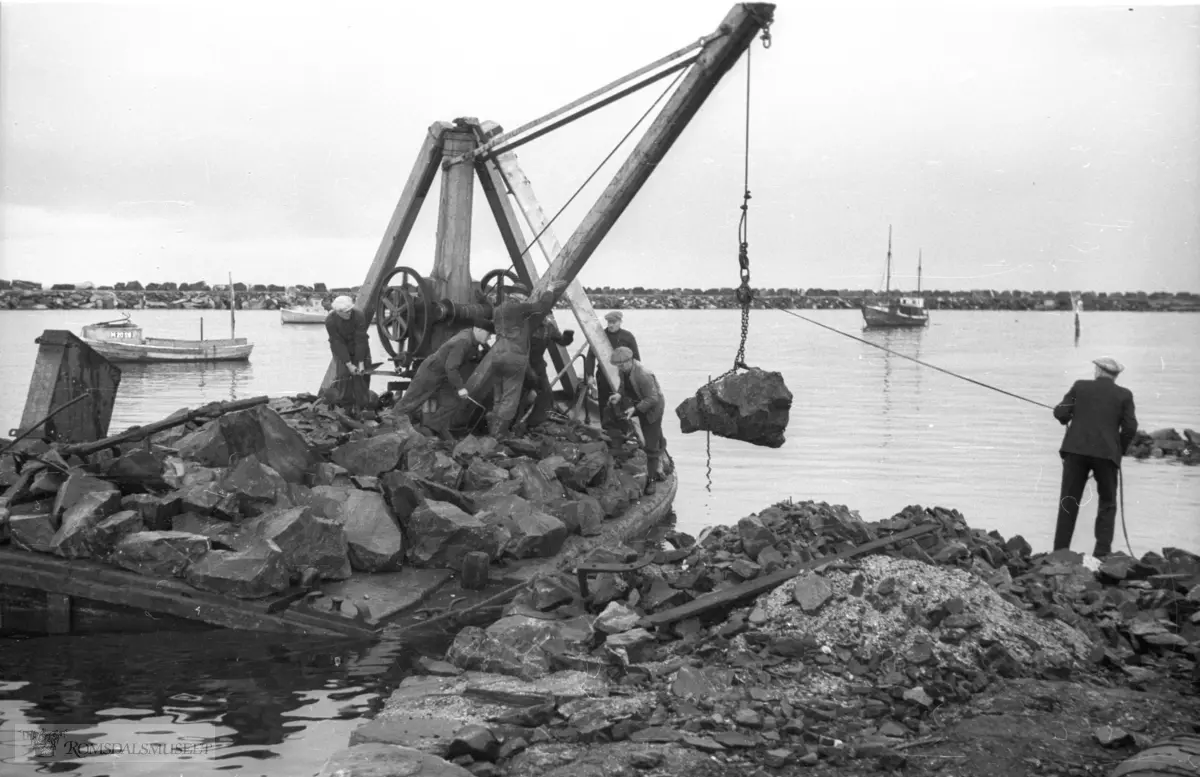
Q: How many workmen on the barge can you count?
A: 6